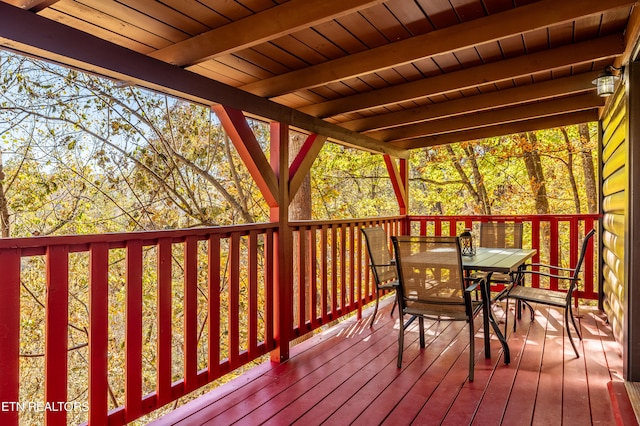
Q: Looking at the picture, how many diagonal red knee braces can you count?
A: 3